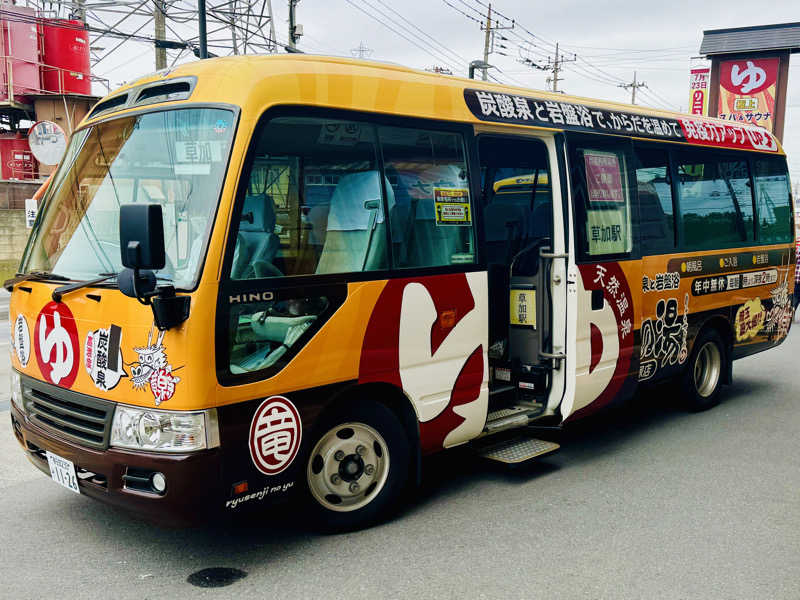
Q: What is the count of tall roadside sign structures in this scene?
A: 1